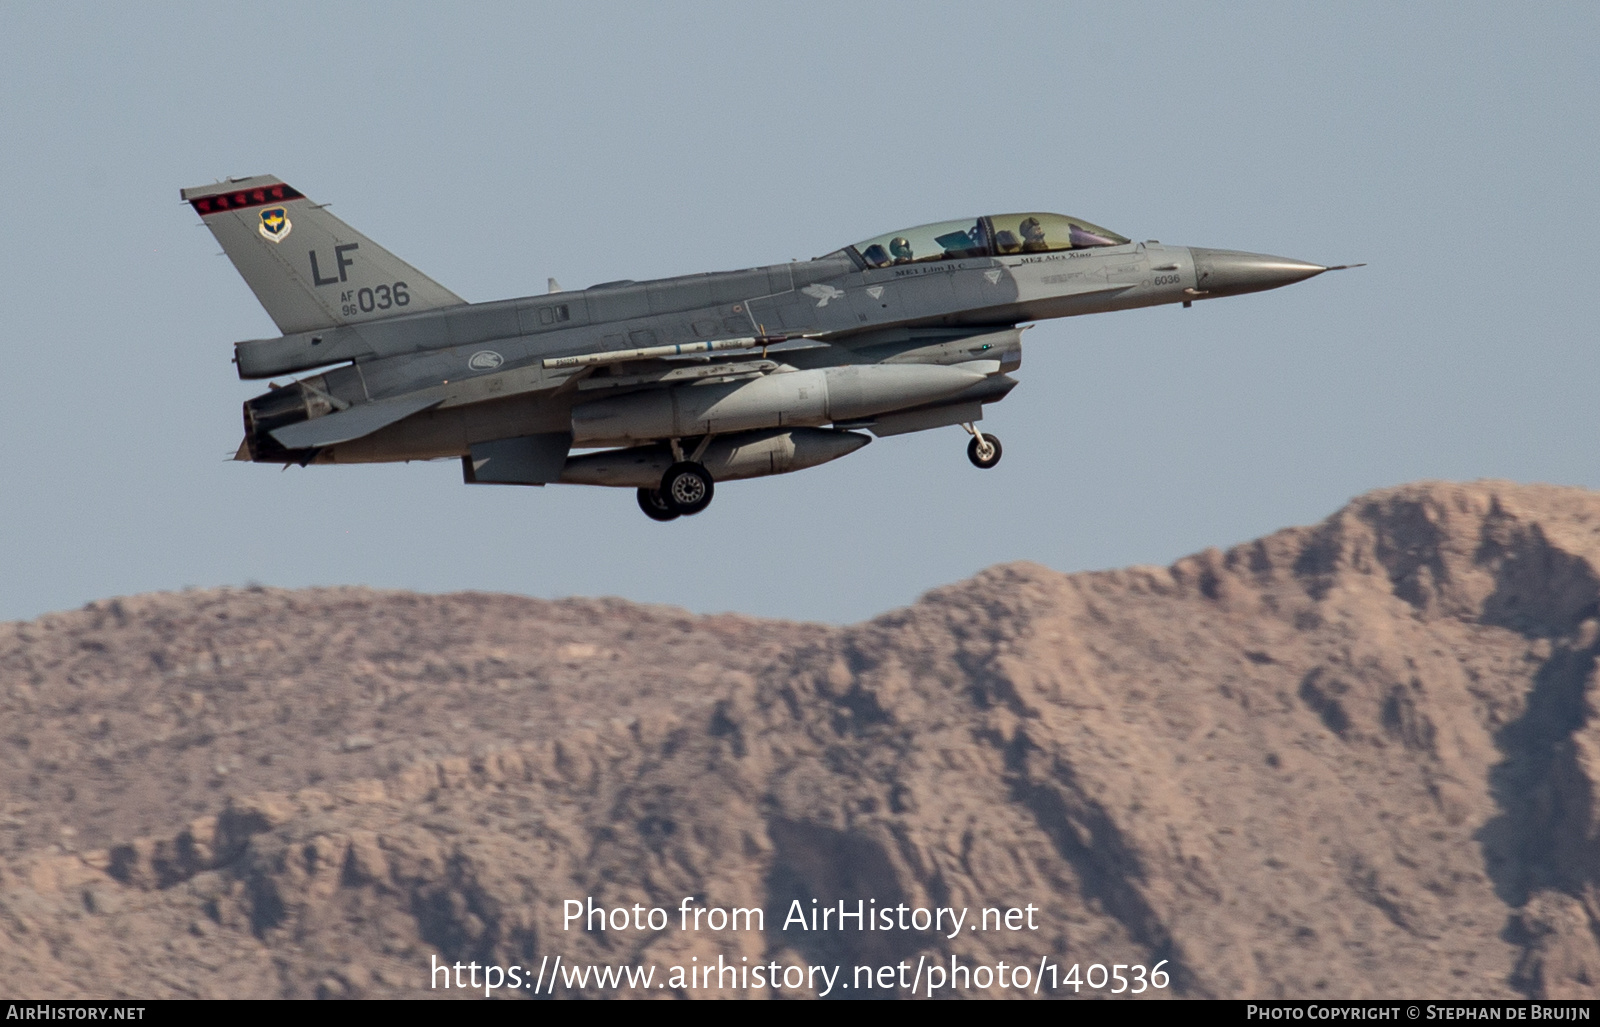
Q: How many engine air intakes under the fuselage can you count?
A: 1